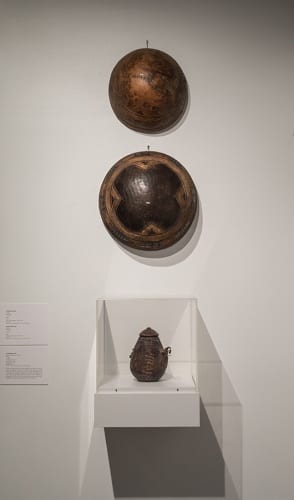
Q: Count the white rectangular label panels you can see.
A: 2